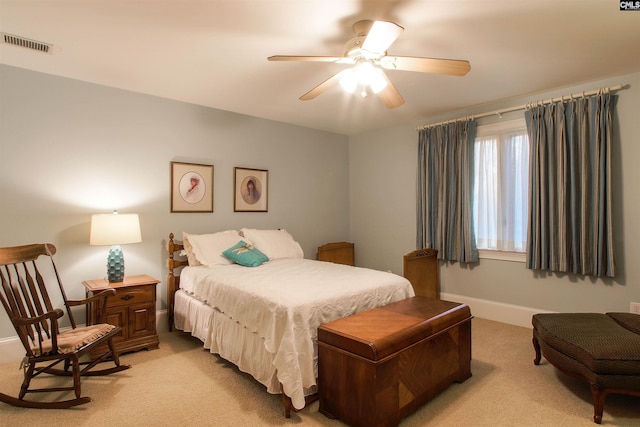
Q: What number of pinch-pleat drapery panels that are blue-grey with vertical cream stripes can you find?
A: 2